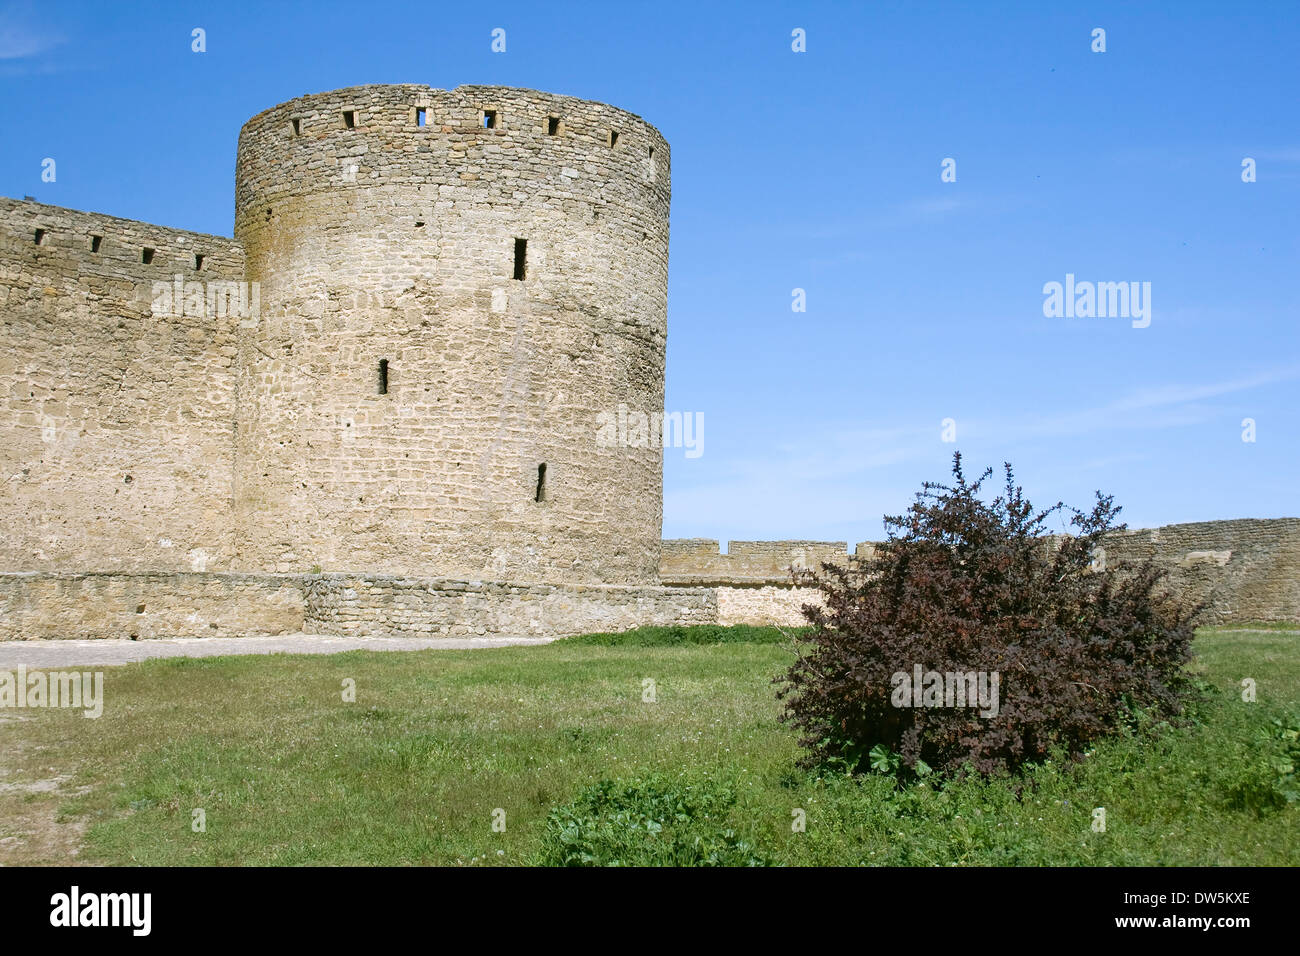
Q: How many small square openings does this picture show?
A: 11